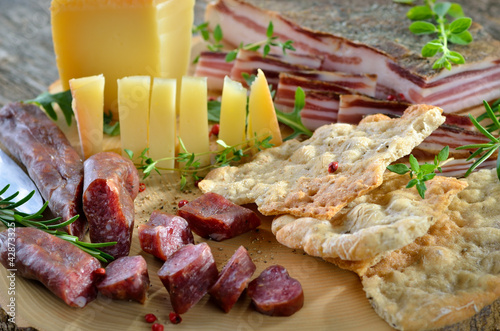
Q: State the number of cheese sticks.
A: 6